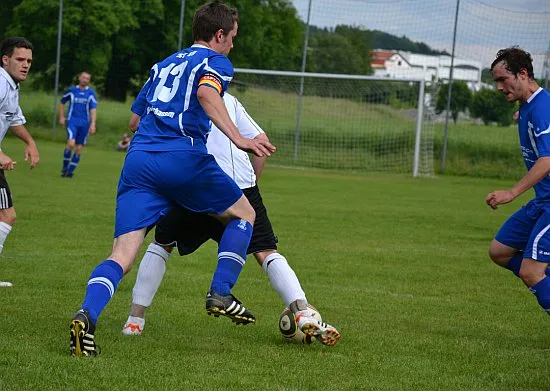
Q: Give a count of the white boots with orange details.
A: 2